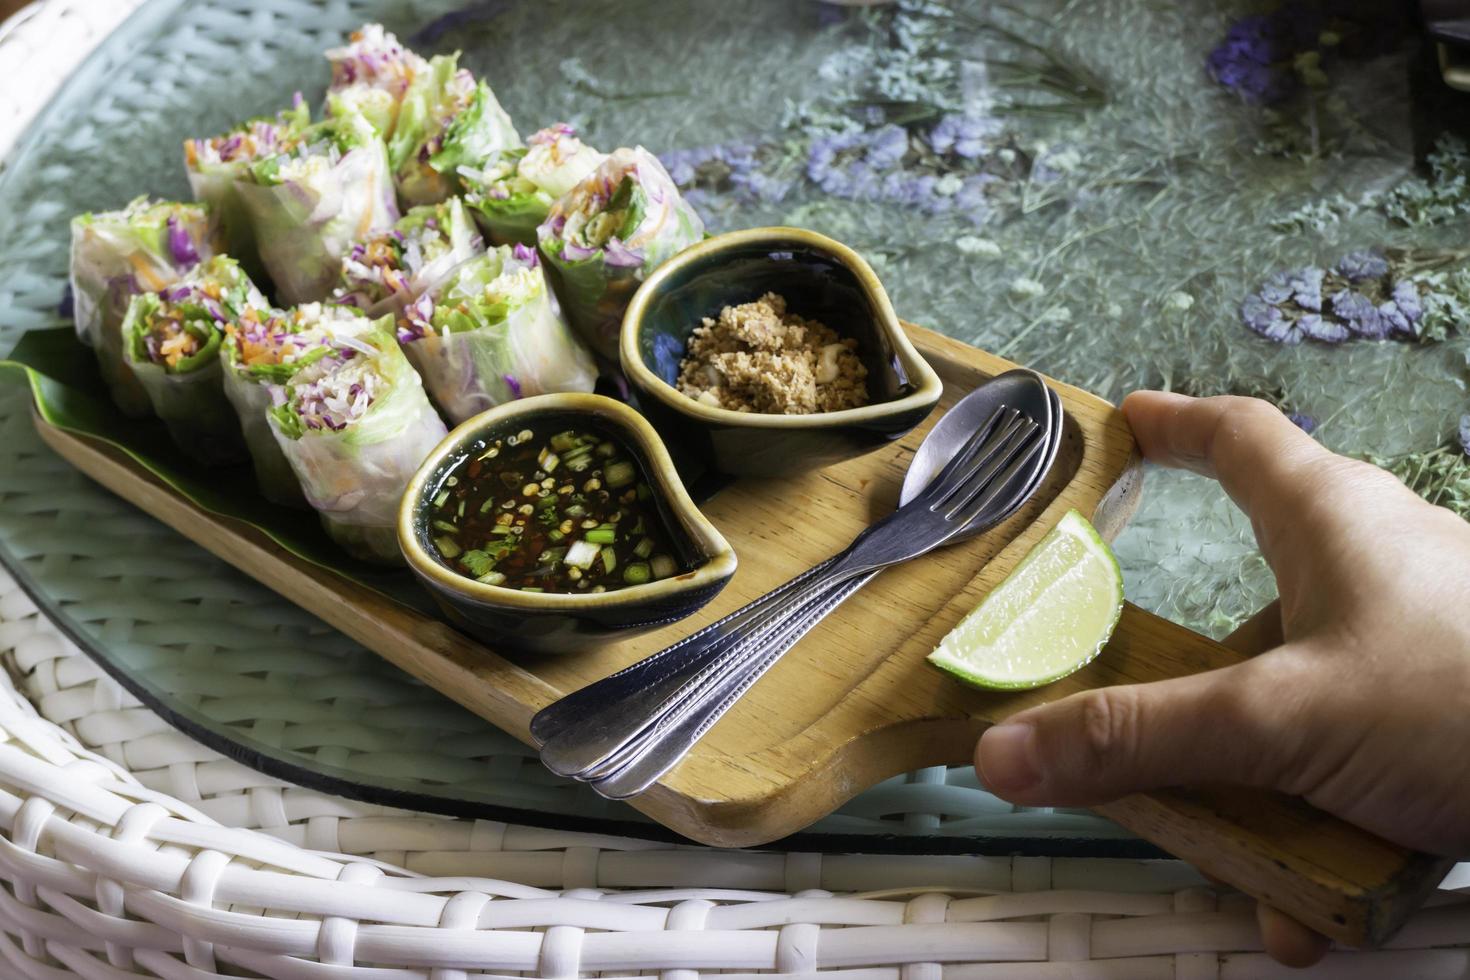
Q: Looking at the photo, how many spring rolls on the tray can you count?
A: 12